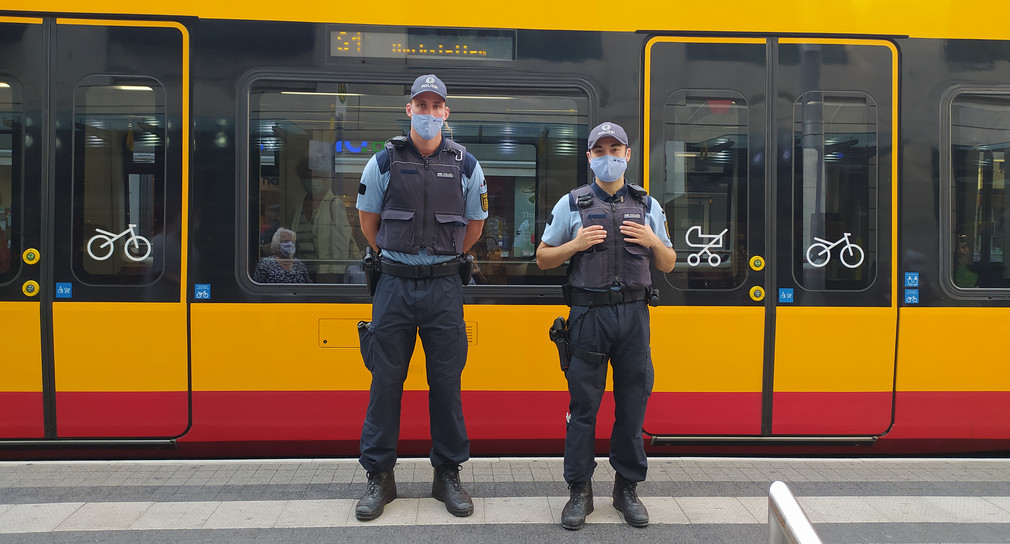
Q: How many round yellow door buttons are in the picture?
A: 4